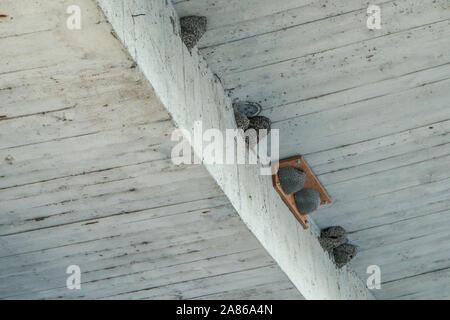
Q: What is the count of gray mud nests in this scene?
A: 7